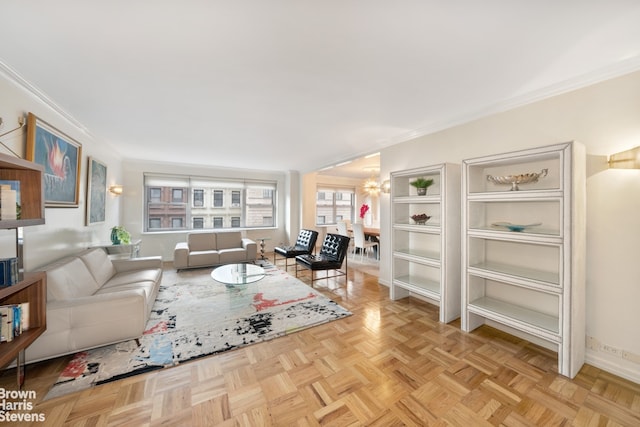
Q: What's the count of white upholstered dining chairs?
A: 2